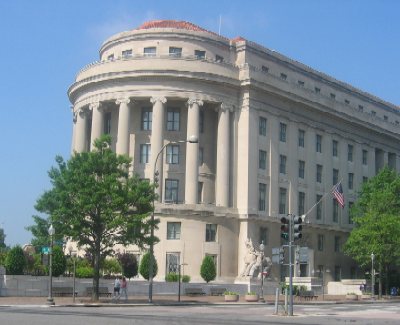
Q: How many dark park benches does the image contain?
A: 5